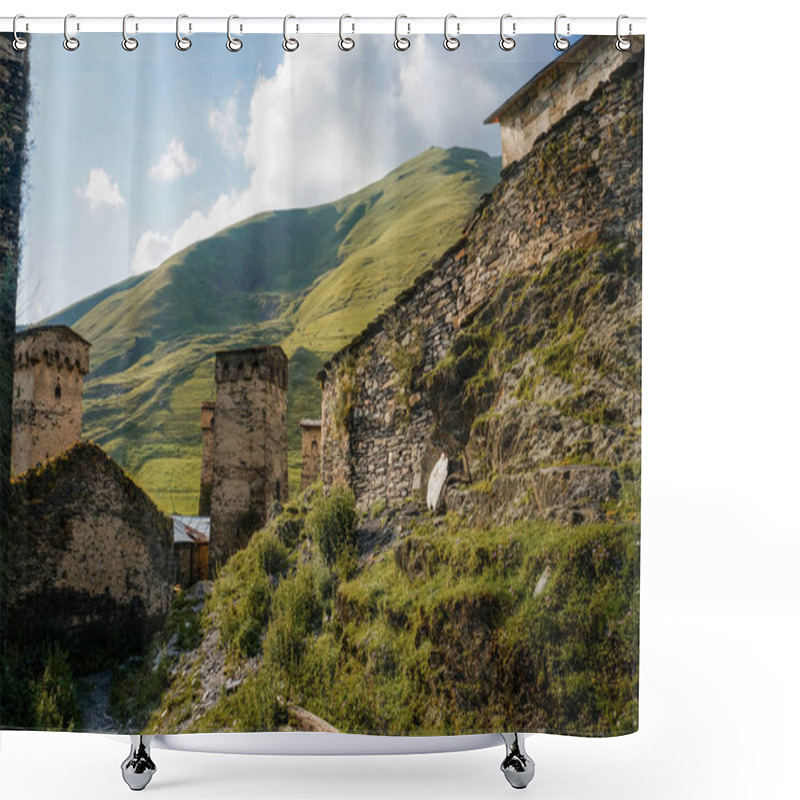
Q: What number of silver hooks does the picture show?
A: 12